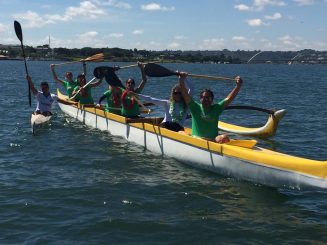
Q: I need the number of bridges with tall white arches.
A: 1